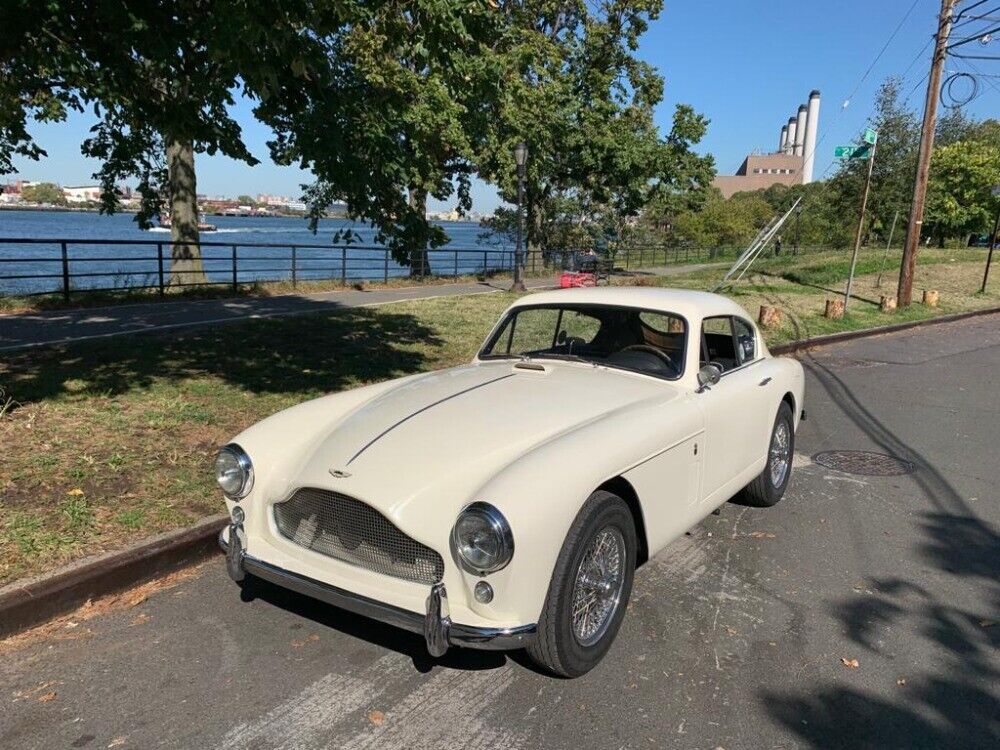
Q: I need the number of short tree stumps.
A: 4